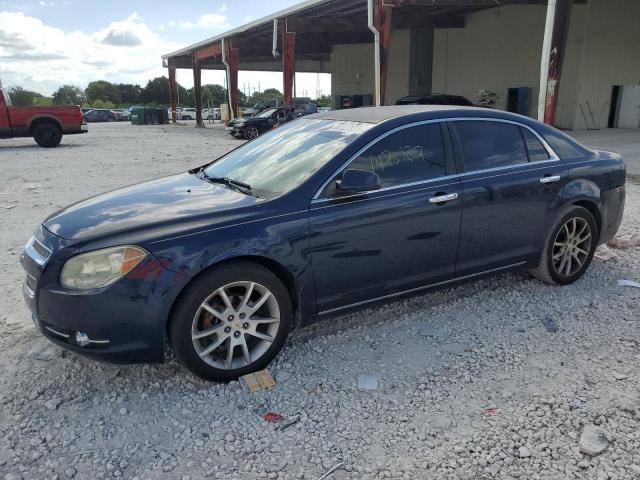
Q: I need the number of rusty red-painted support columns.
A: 6